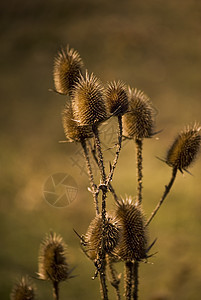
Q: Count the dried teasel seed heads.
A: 10